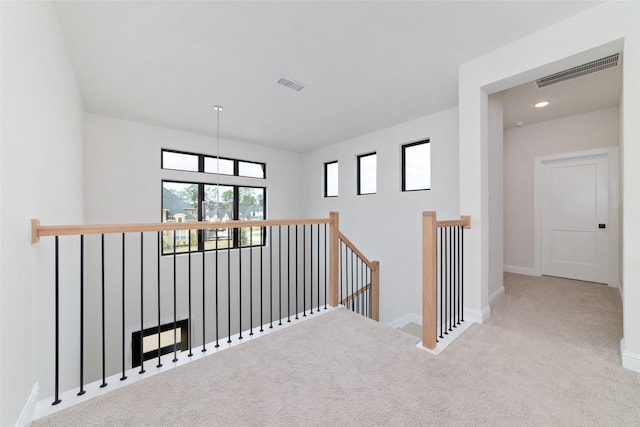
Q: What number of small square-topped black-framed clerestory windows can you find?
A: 3